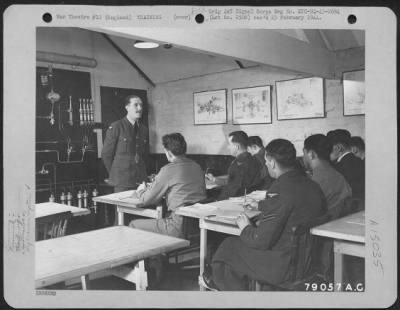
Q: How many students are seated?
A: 7